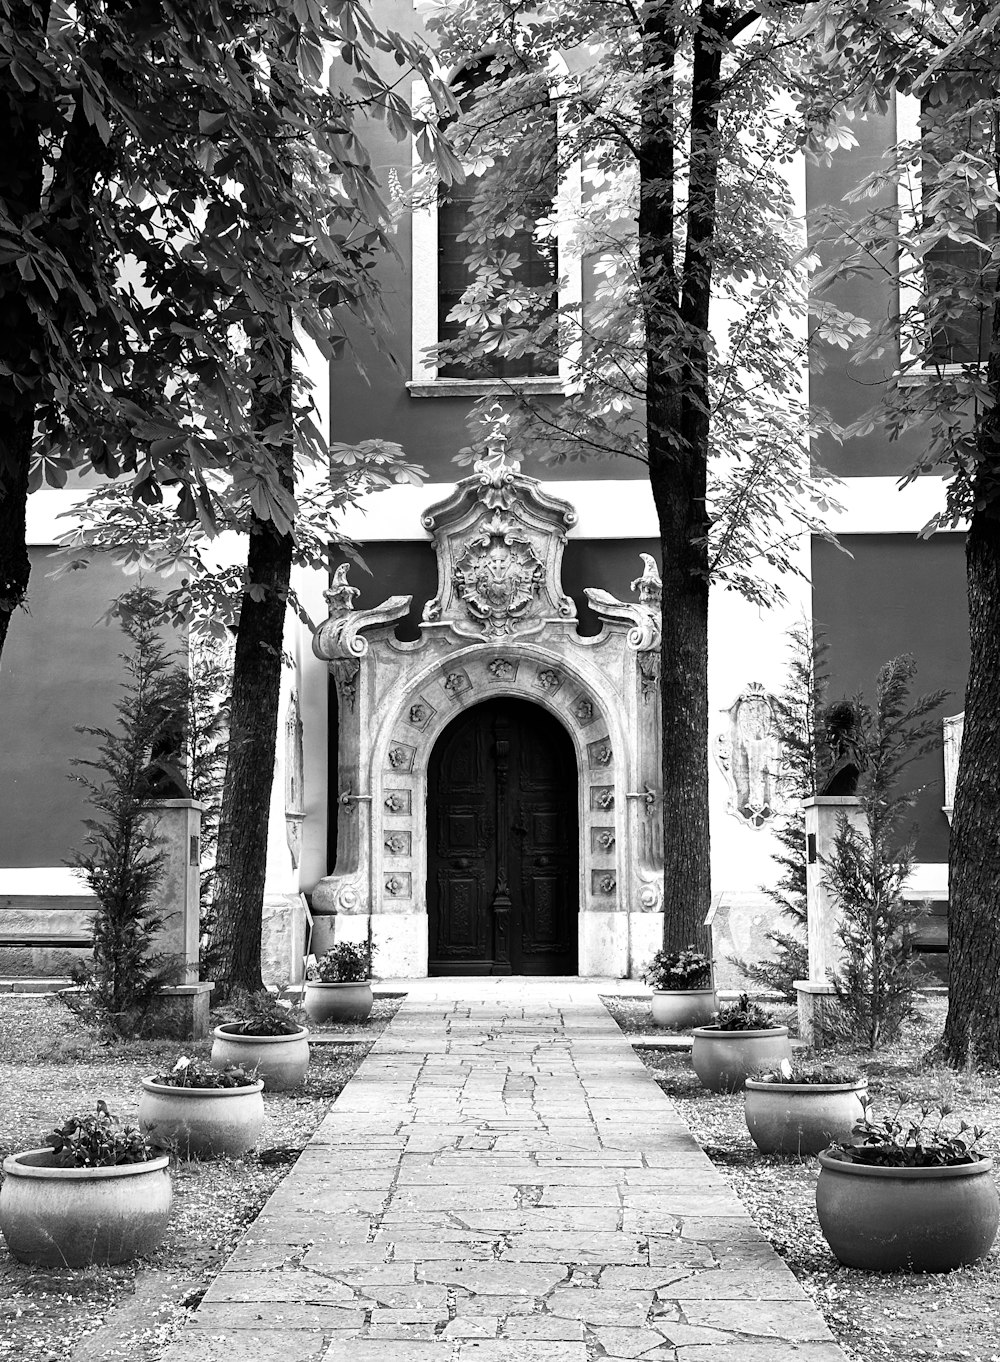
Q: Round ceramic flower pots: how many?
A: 8